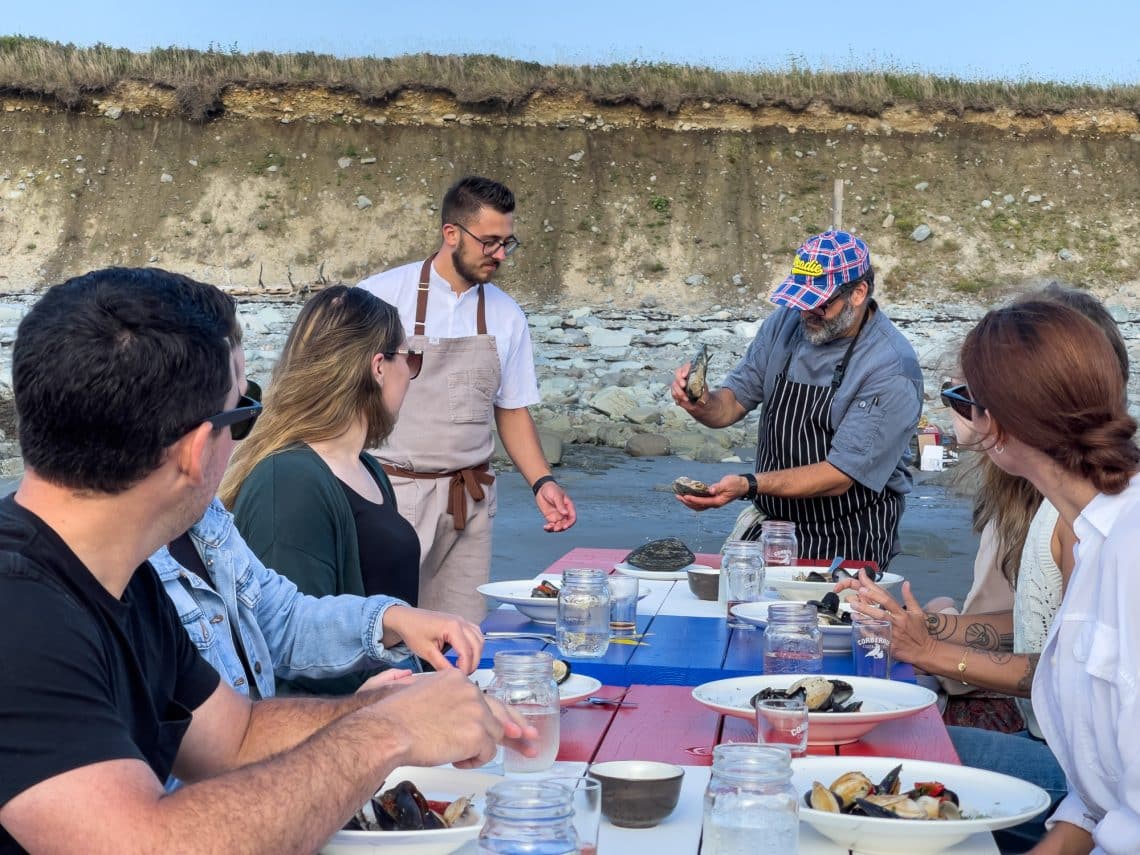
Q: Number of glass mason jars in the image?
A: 7